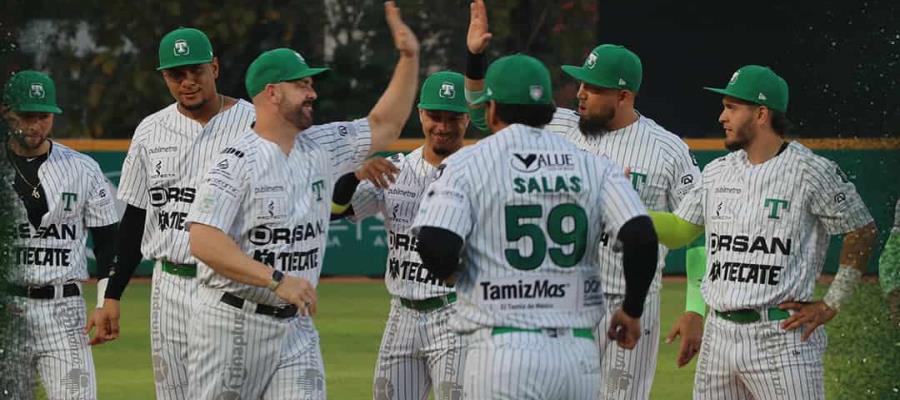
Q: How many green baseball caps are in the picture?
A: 7